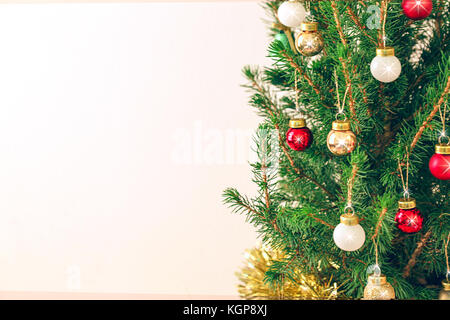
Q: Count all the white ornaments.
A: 3